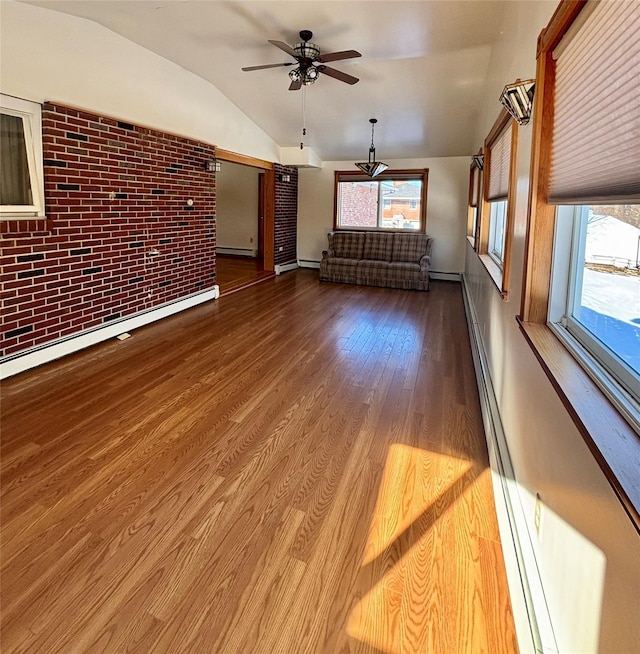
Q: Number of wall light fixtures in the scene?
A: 4